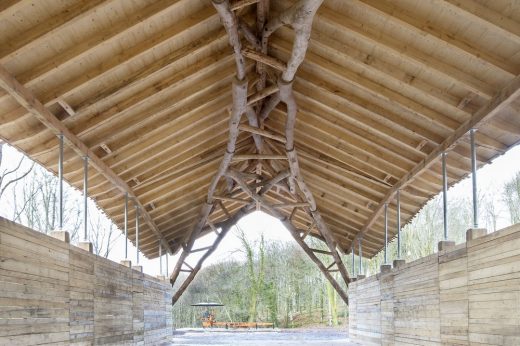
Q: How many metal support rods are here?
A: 12